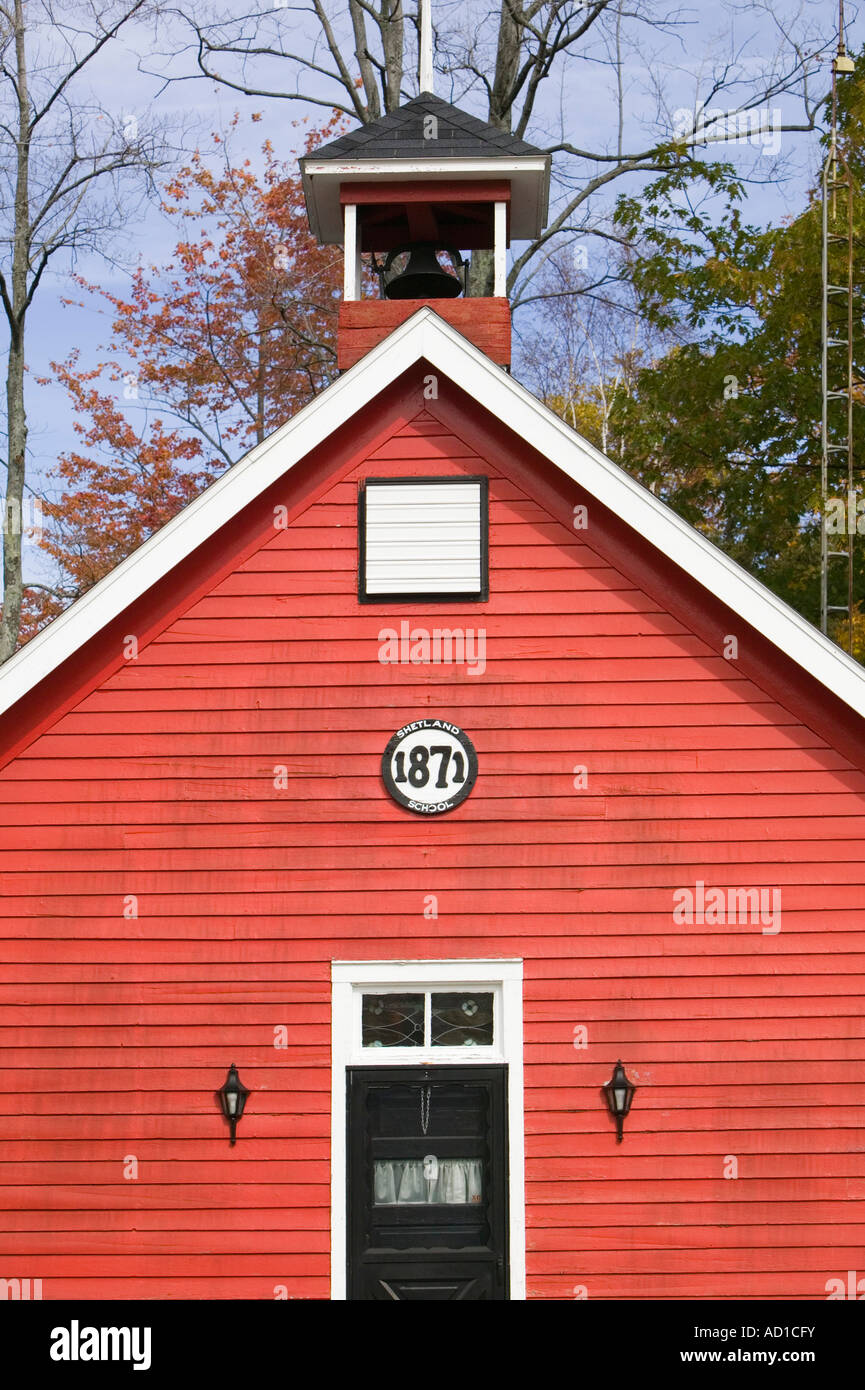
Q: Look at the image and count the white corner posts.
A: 2